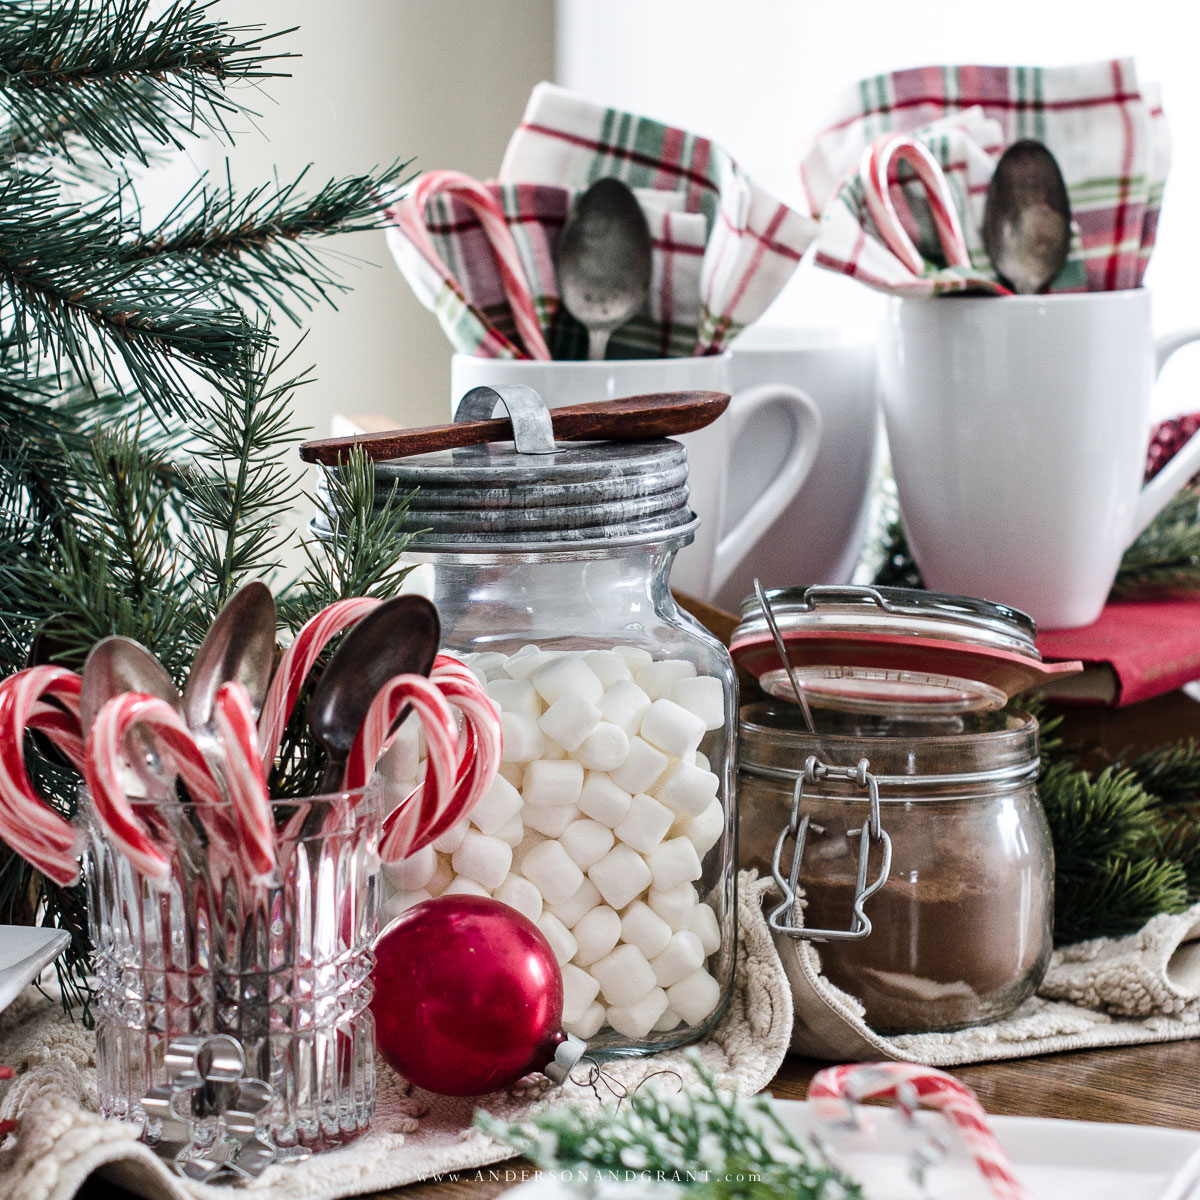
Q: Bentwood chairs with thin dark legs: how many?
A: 0